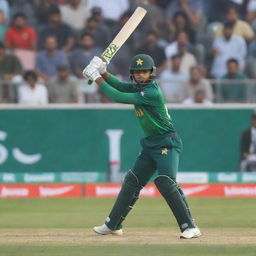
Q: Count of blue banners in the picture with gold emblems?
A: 0